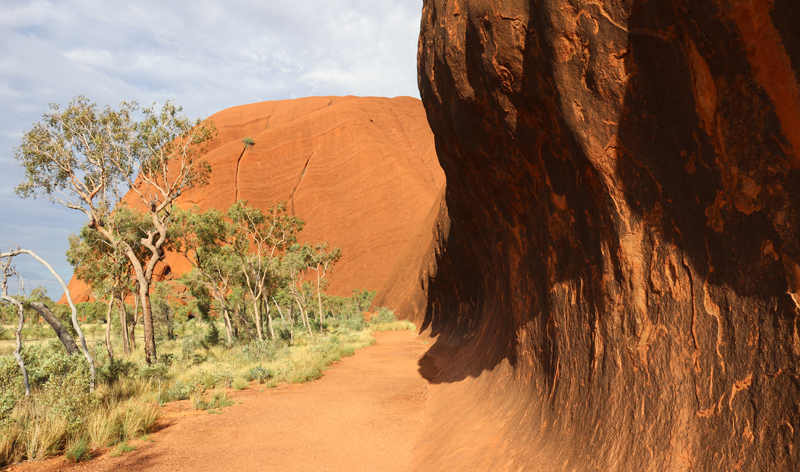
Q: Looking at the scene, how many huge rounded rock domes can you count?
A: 1